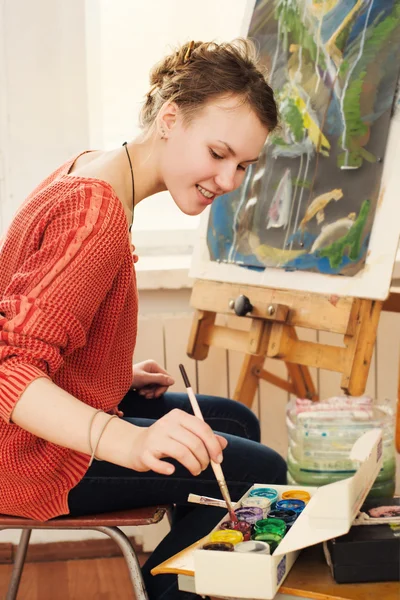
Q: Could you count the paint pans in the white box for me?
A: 12